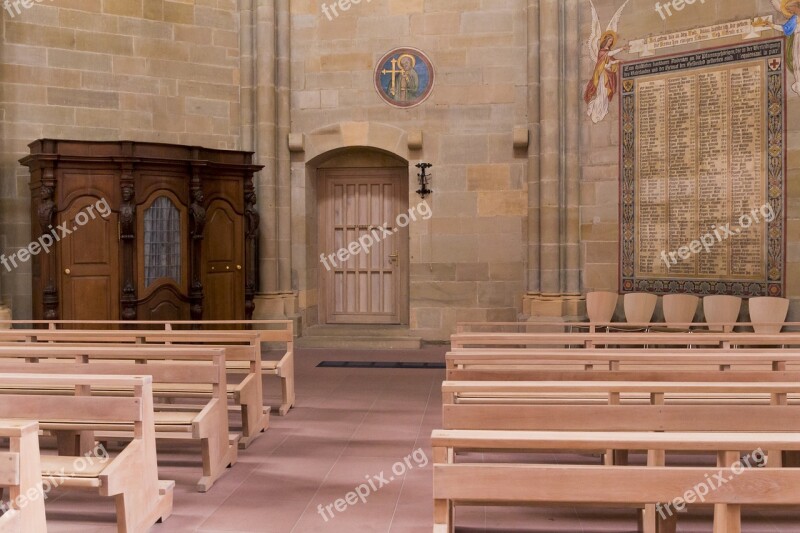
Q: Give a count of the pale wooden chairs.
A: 5